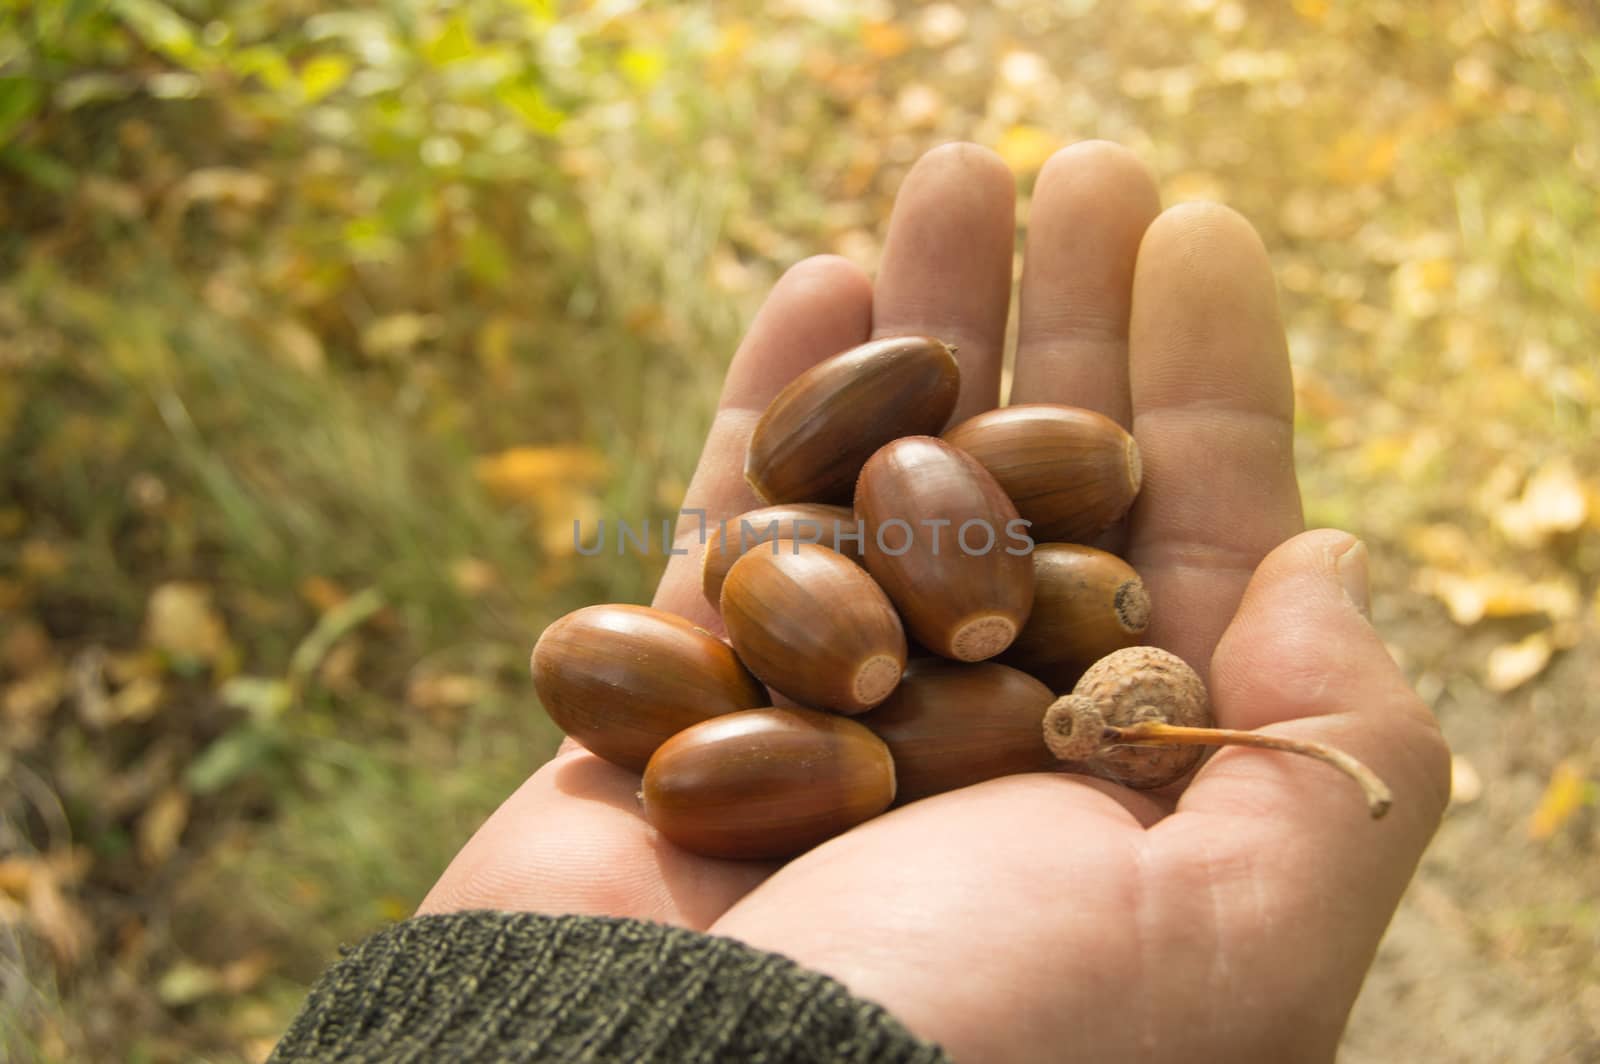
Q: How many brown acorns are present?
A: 9